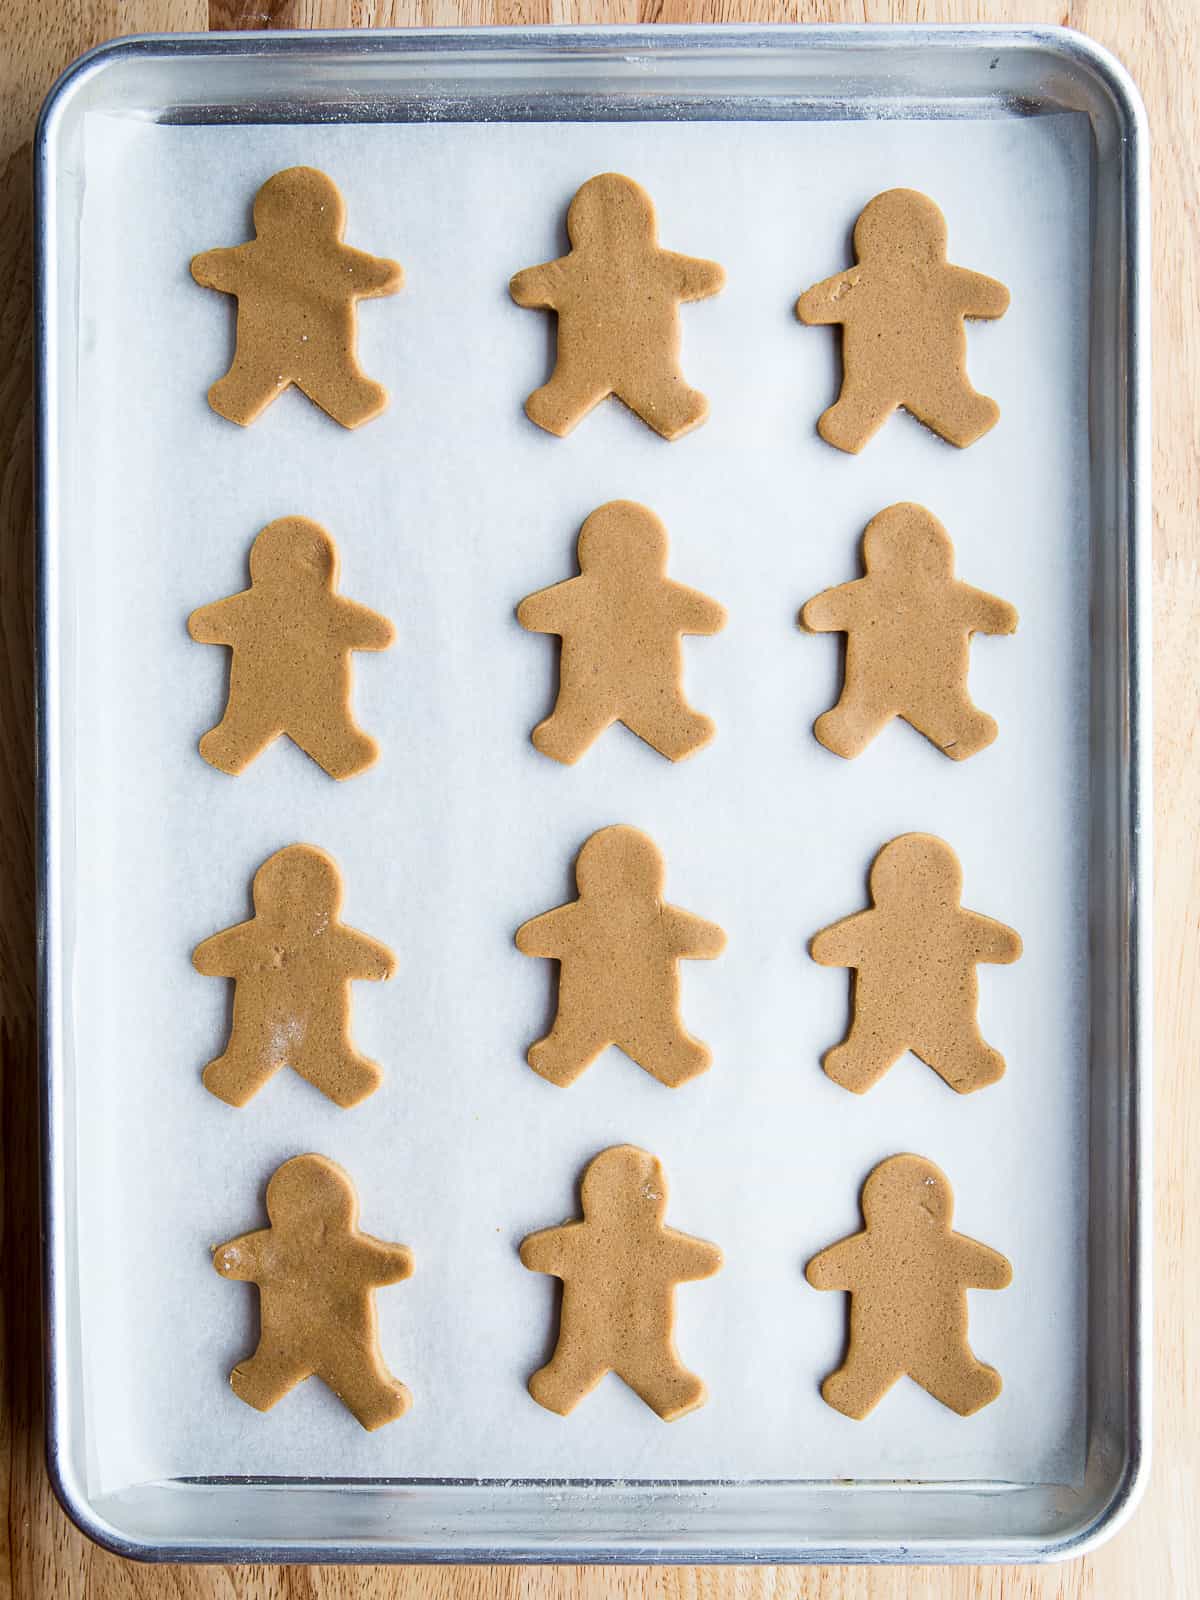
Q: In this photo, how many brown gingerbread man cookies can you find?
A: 12